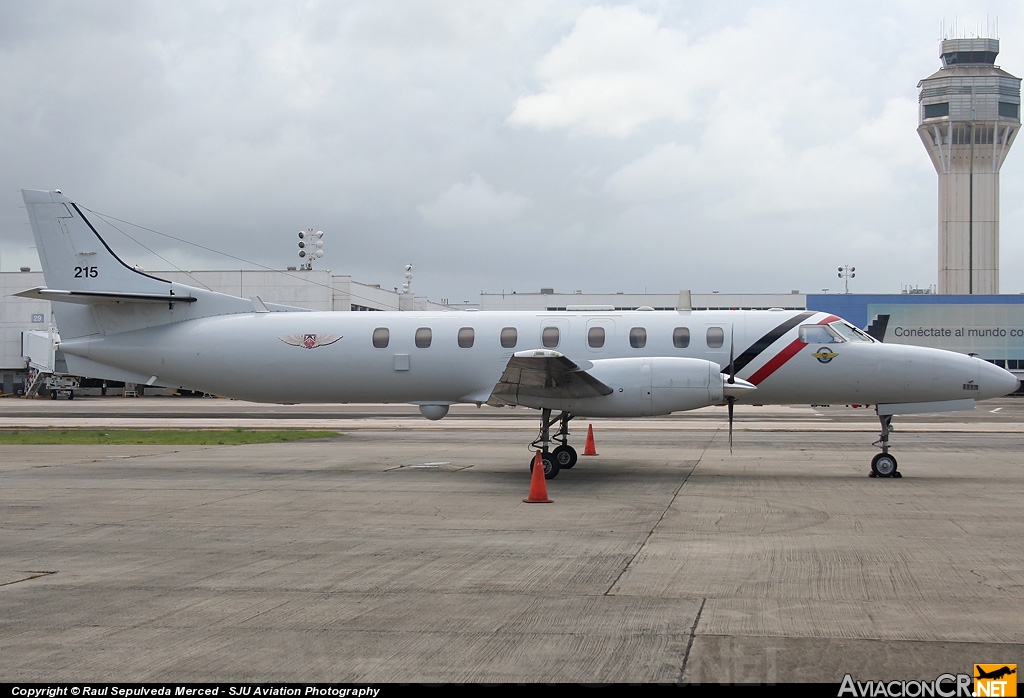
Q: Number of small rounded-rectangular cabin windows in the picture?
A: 9